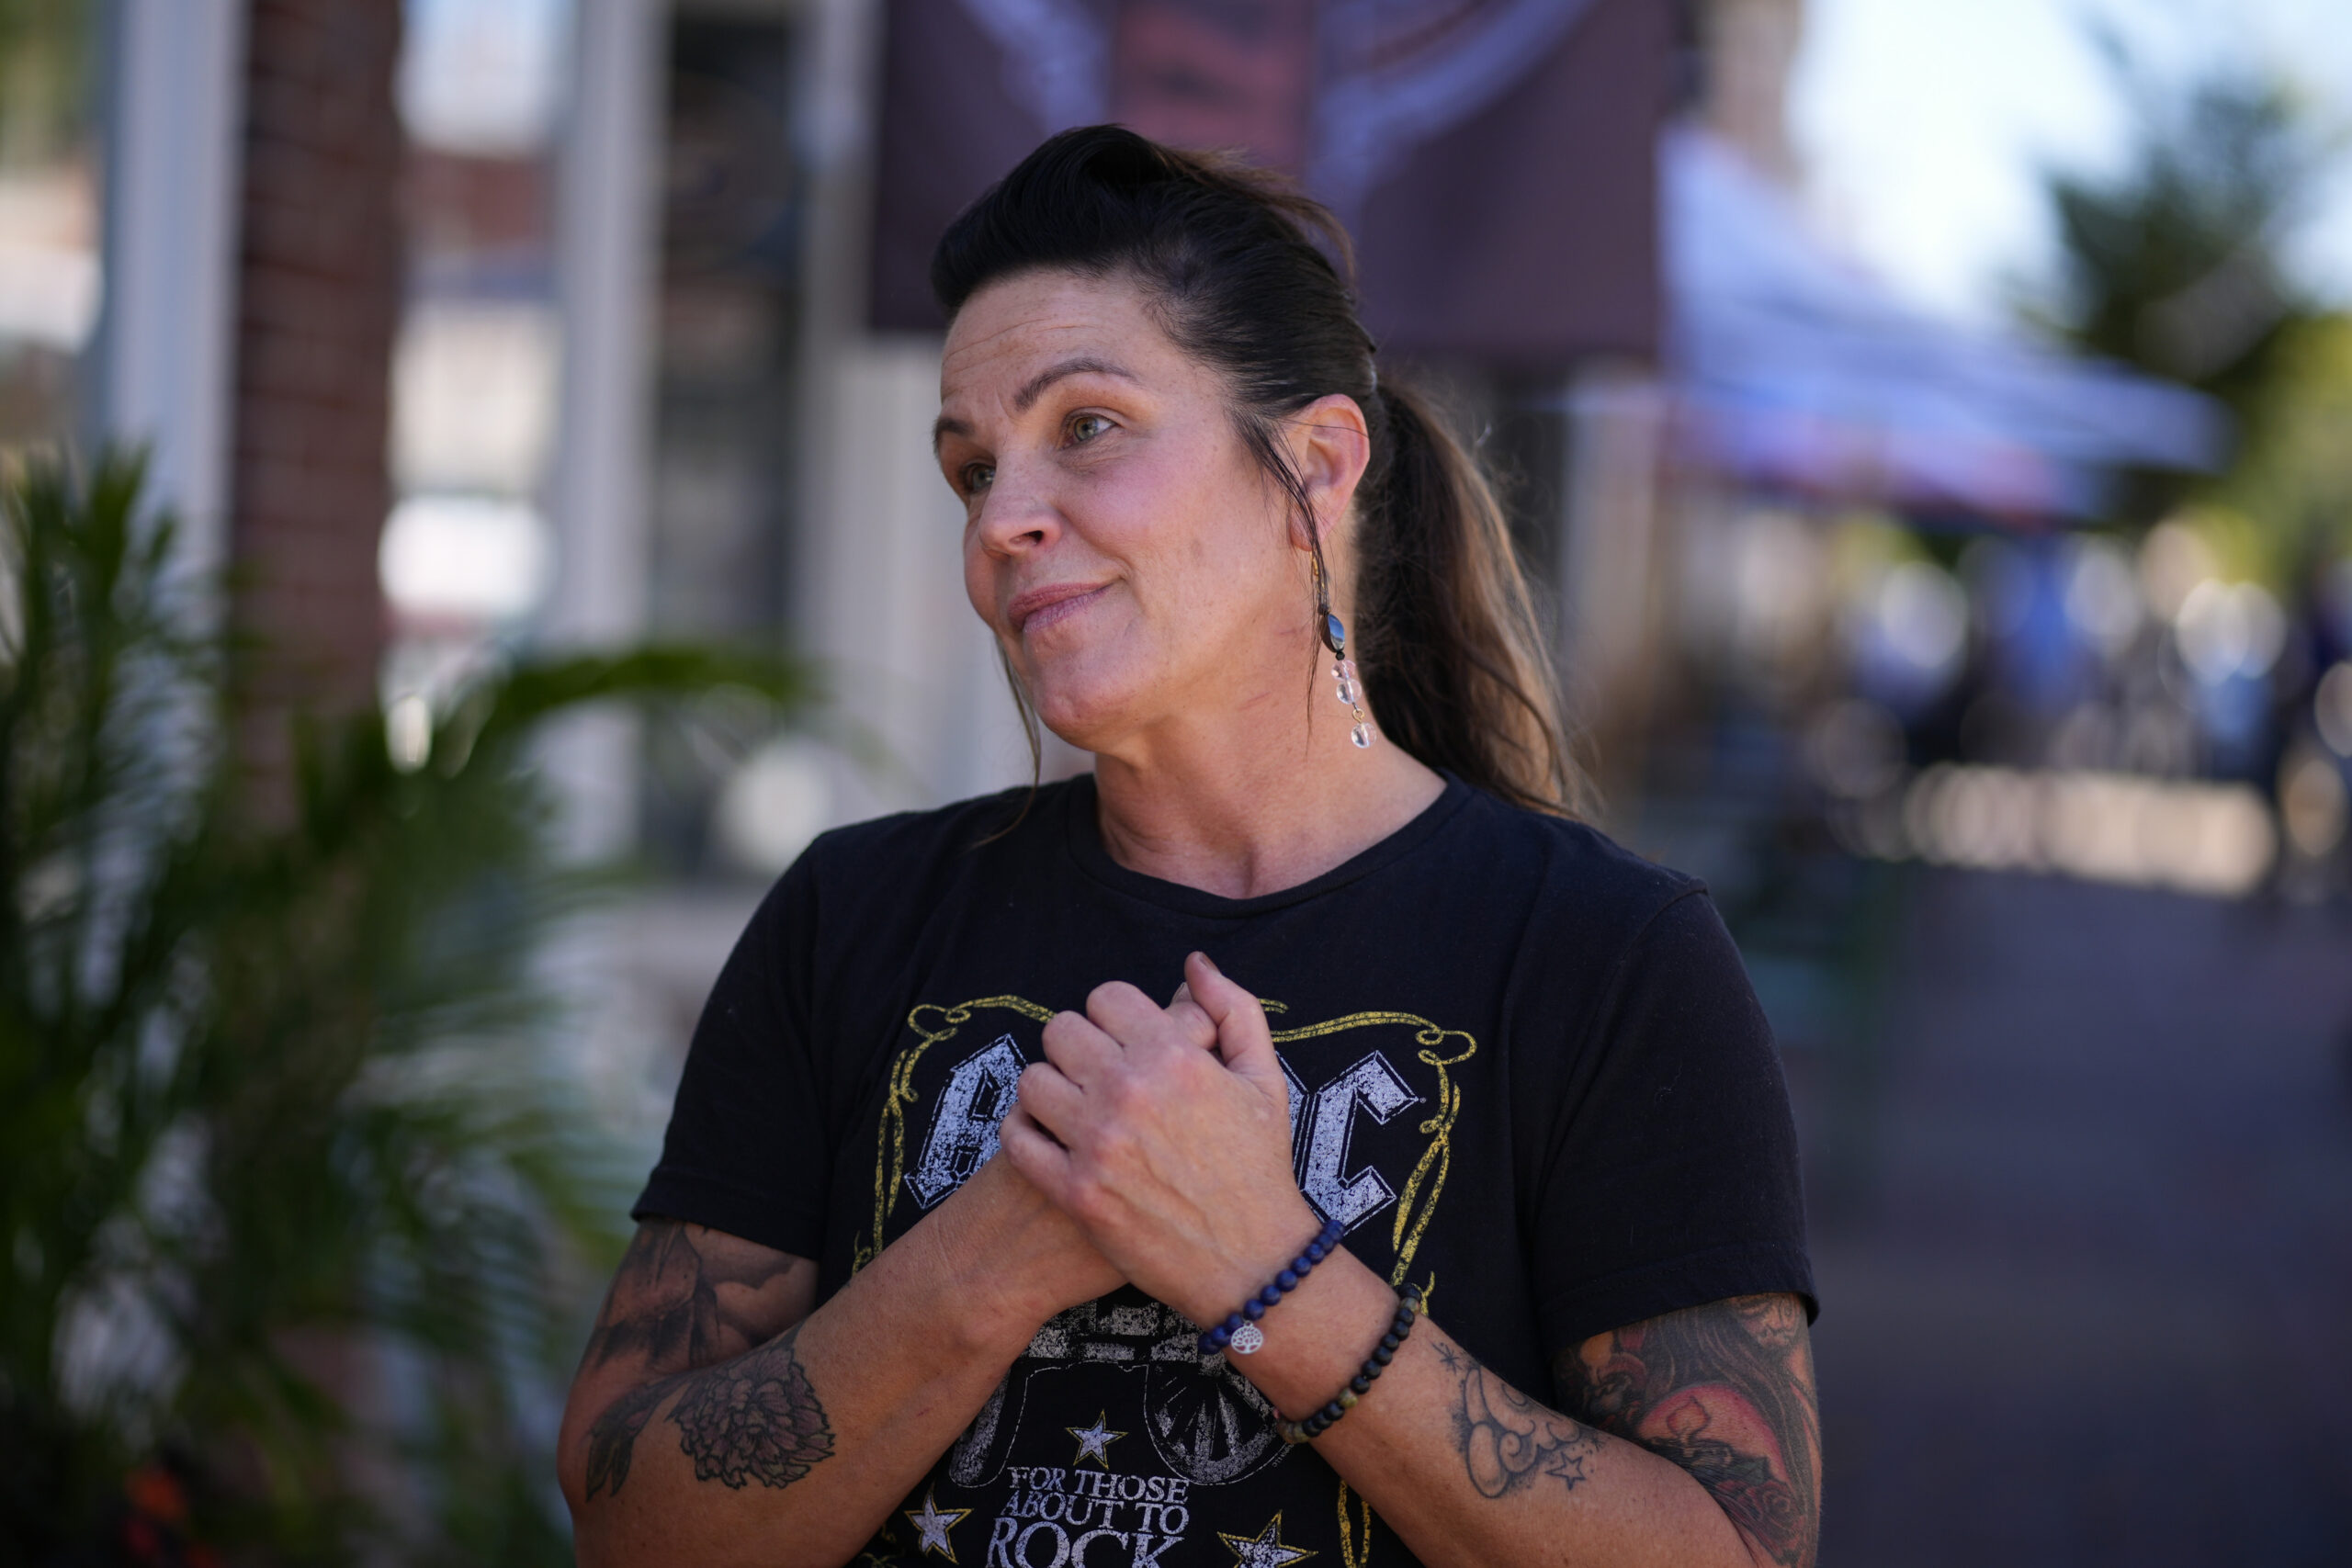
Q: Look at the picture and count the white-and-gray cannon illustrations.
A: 1